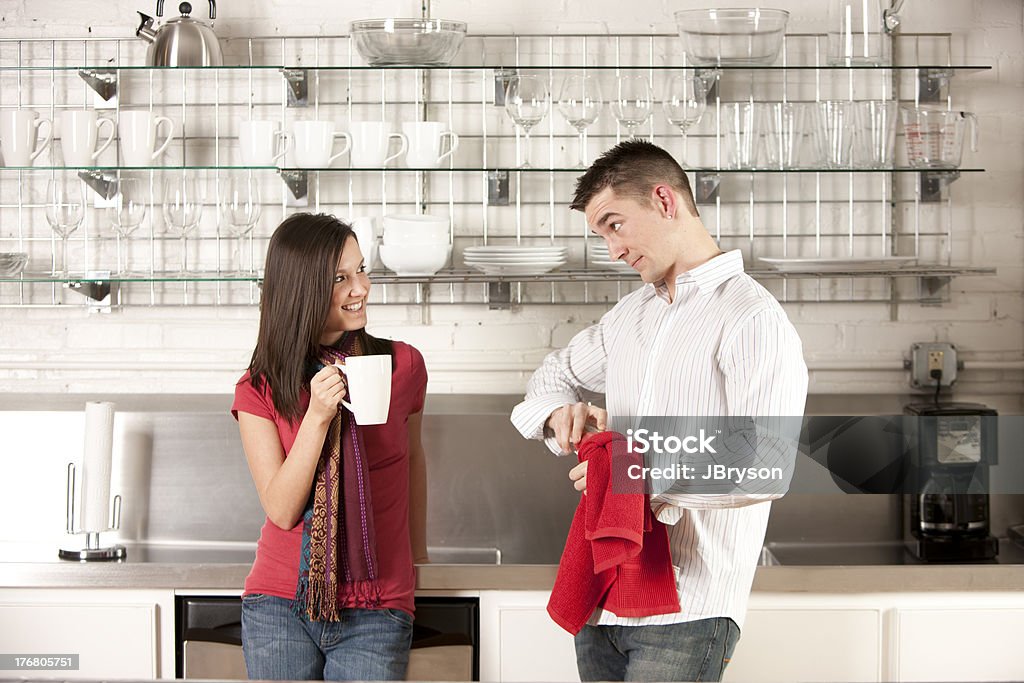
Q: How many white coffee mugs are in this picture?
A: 8